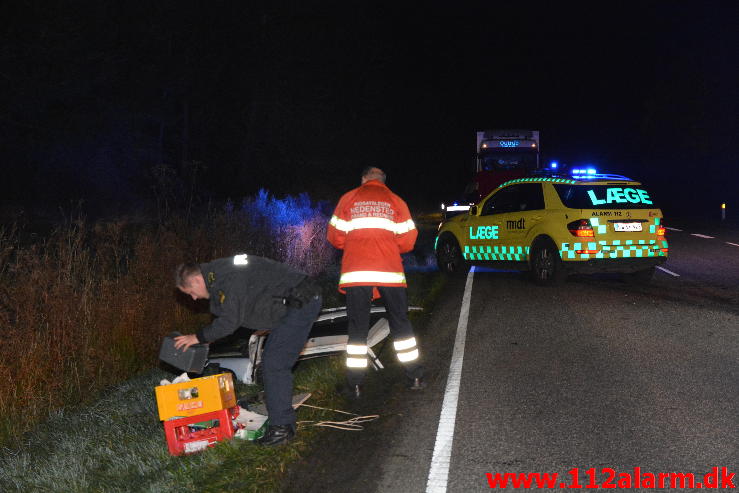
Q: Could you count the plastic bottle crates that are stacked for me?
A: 2